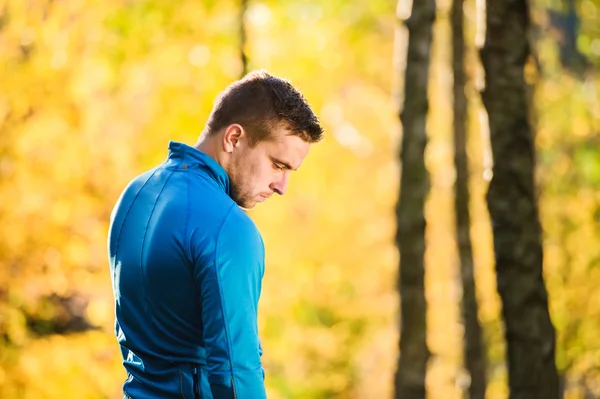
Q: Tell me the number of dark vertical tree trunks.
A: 3